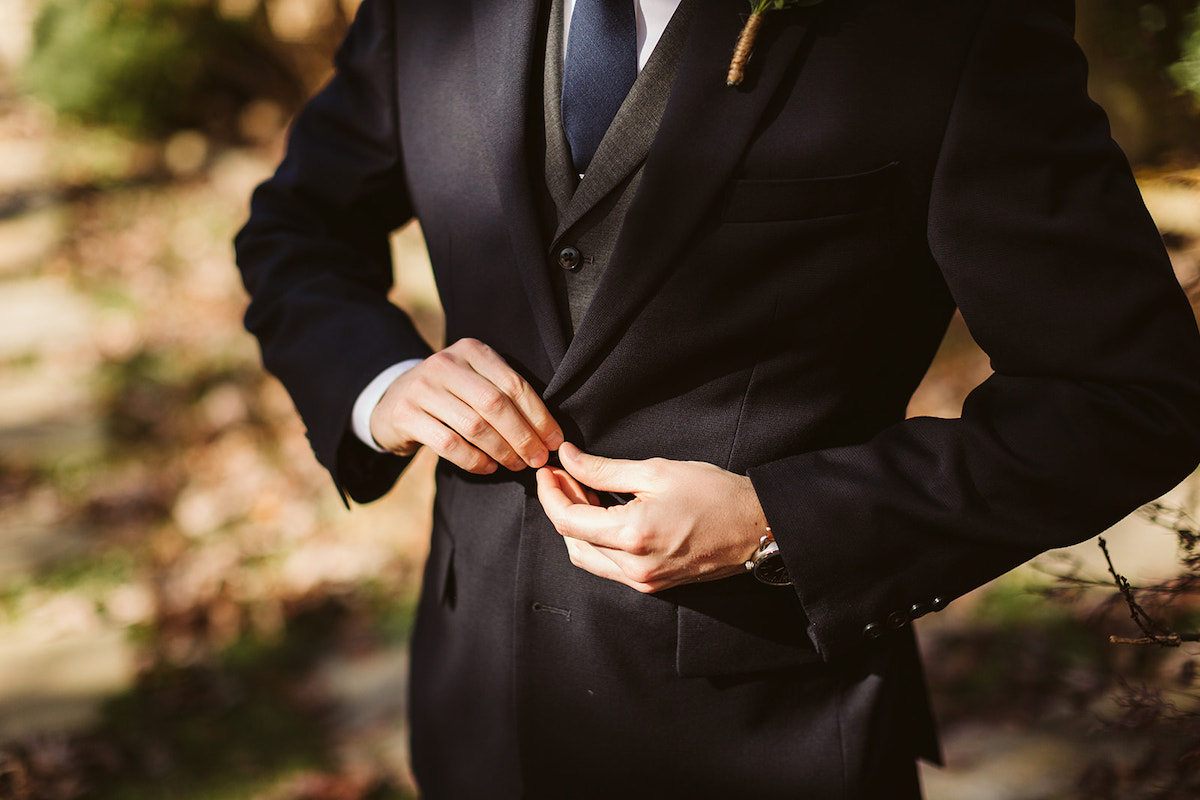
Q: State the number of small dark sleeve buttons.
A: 4